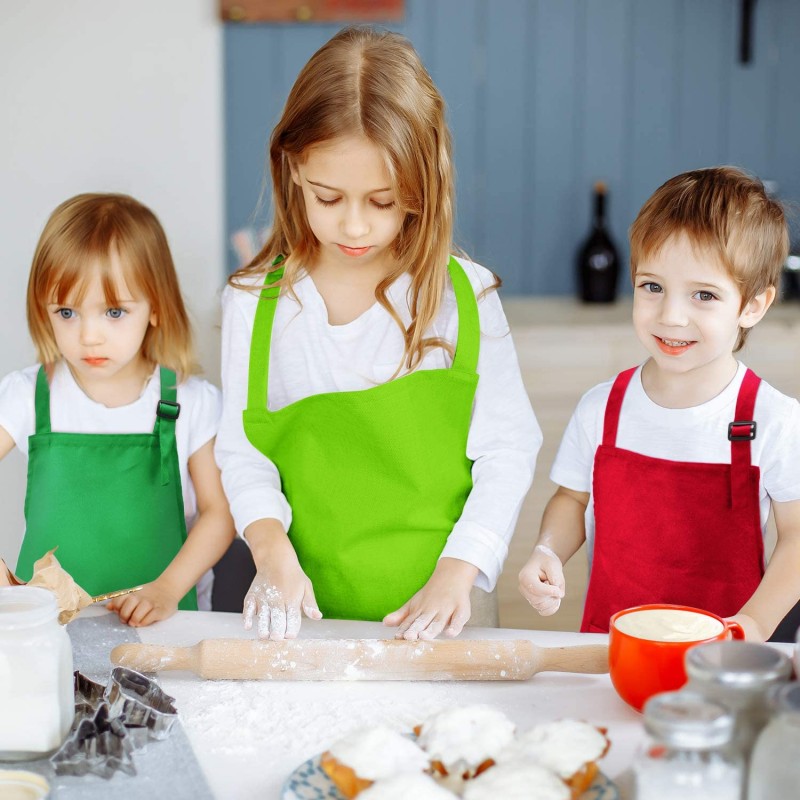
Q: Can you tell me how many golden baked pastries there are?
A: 5